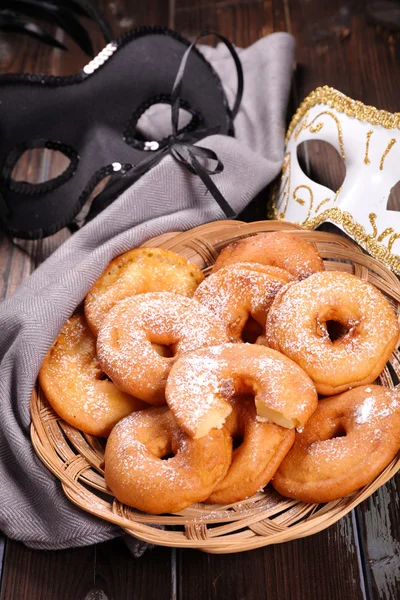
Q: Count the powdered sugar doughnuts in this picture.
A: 10